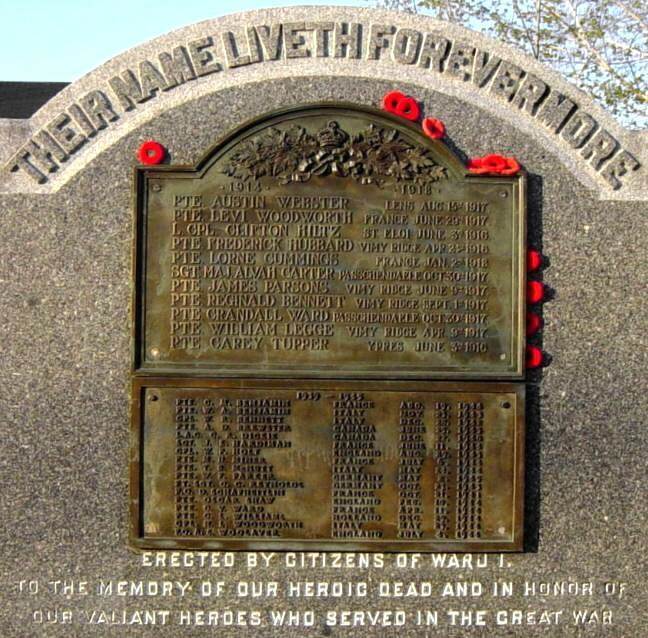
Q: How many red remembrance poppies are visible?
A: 11